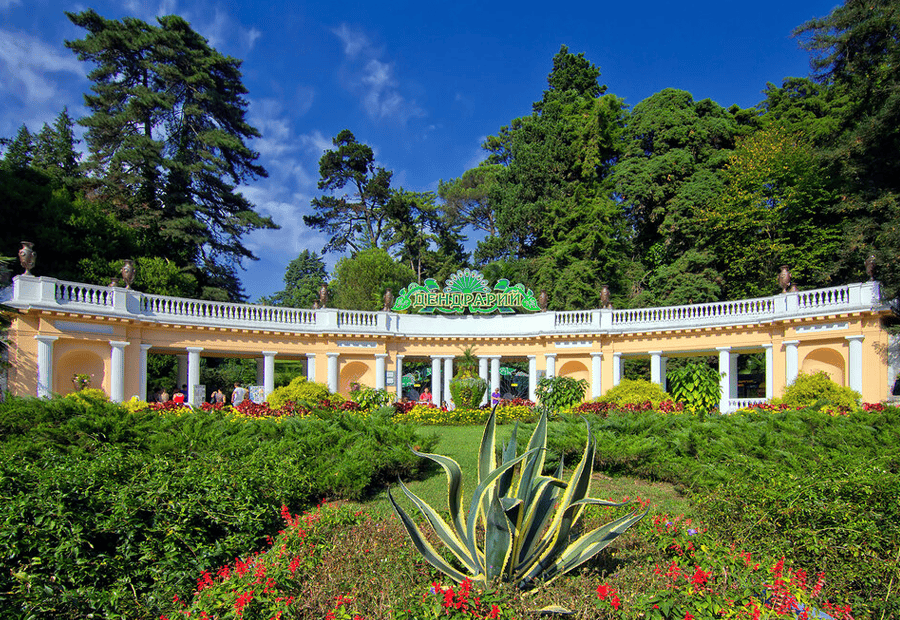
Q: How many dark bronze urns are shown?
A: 8